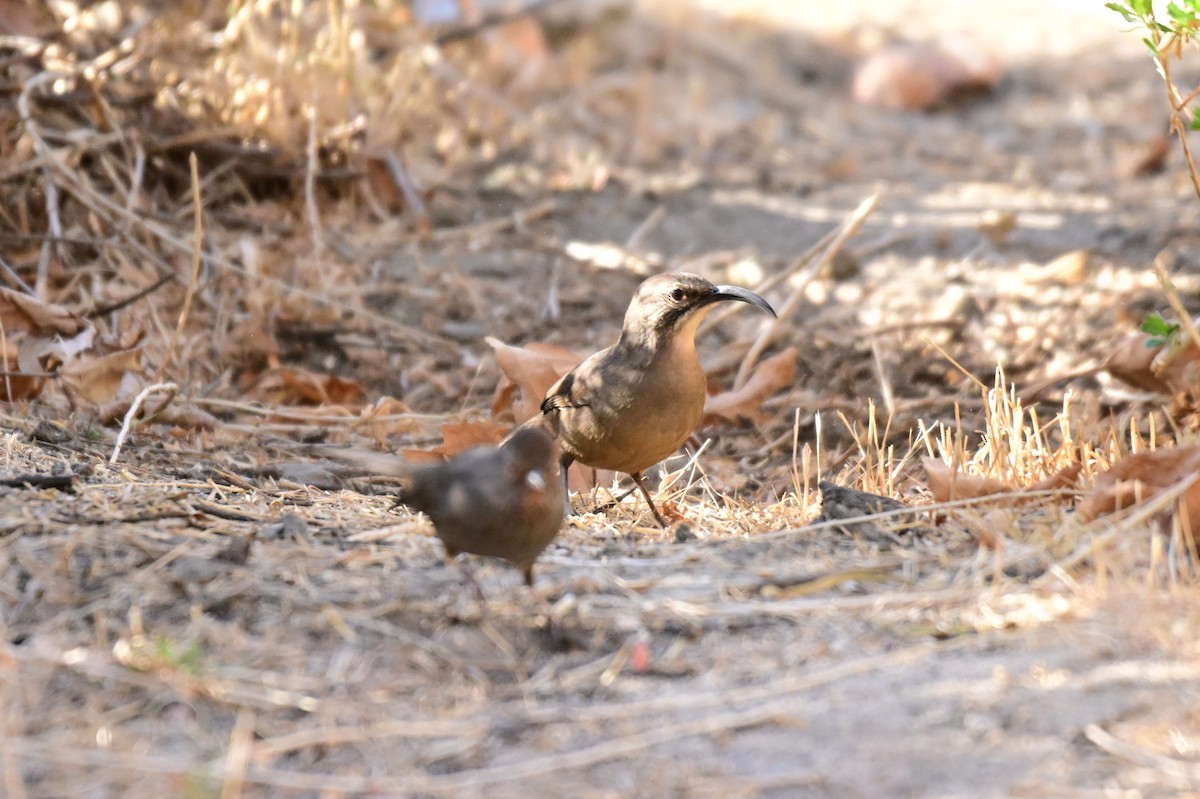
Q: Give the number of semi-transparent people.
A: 0